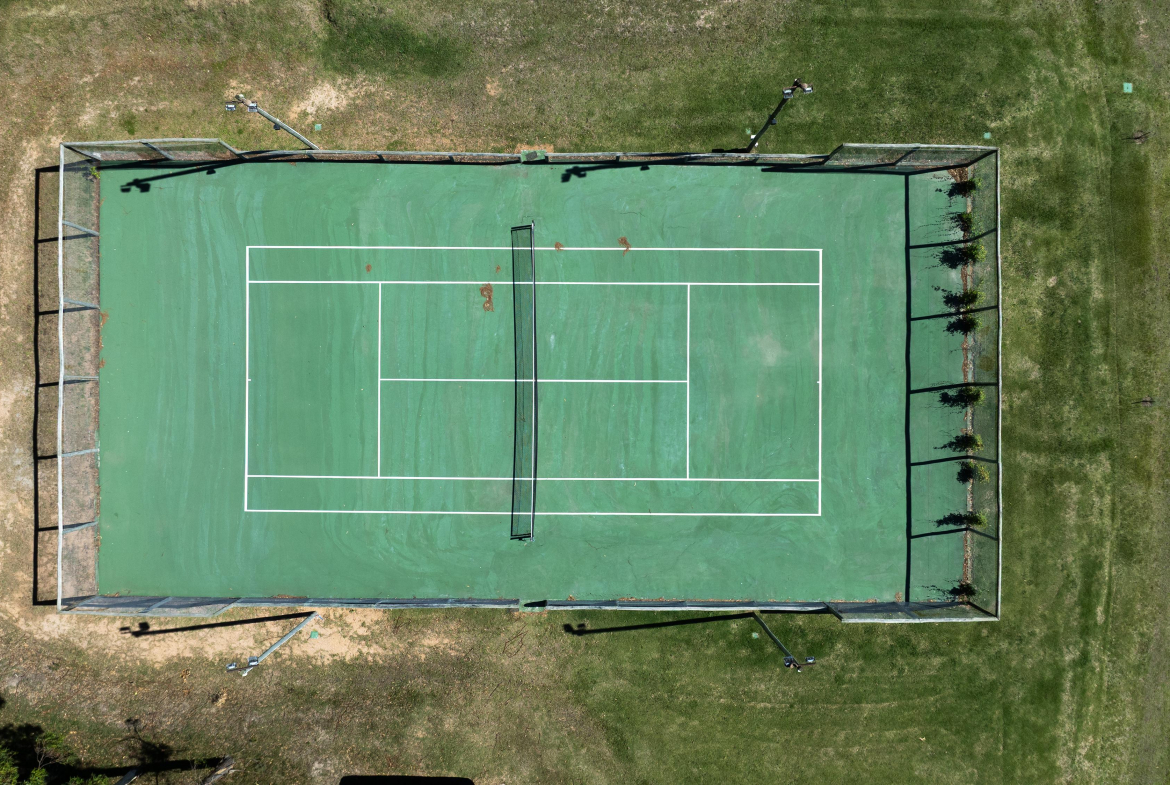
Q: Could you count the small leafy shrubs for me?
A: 10